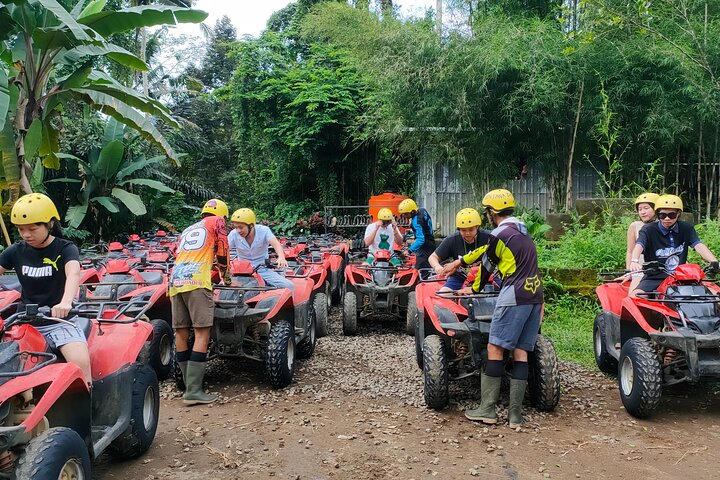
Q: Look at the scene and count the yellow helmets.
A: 9